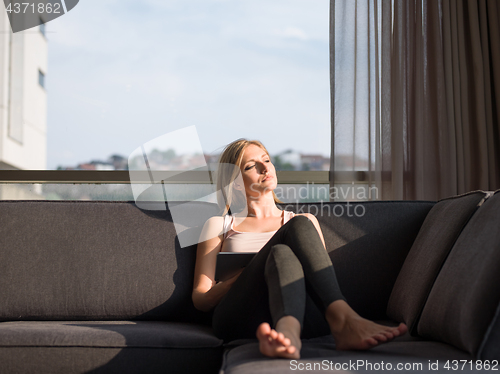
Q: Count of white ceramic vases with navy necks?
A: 0